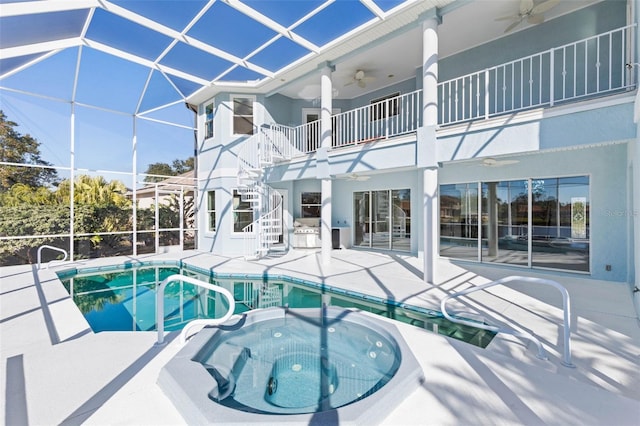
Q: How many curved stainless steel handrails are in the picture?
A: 3